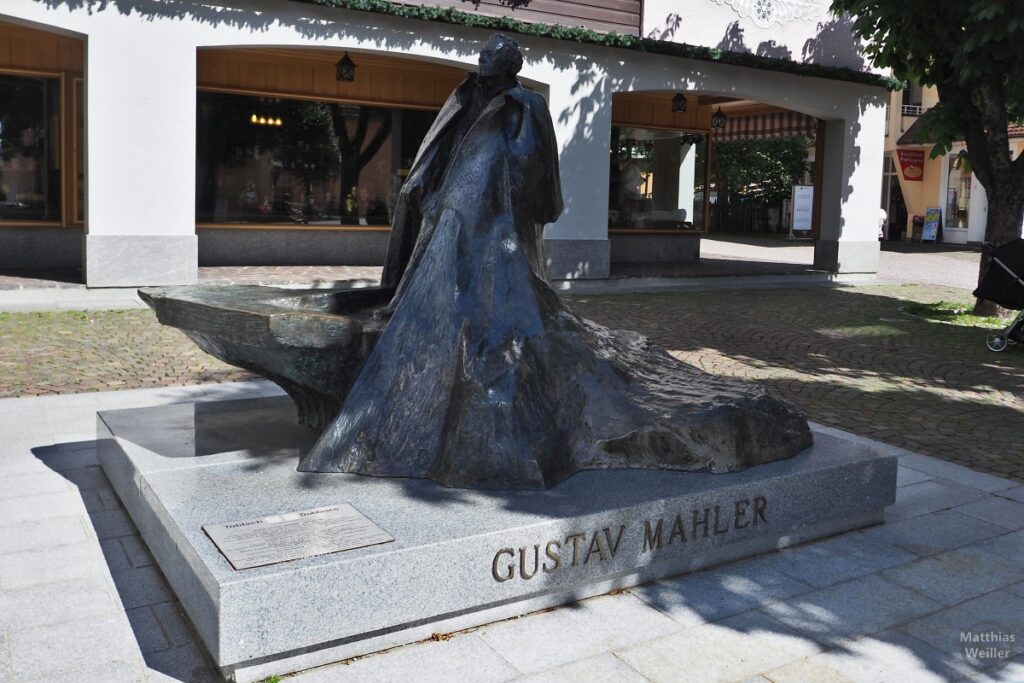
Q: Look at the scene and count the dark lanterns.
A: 3